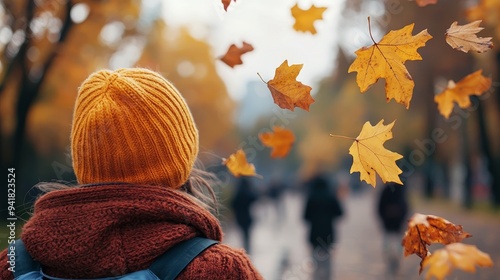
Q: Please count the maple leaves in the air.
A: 13